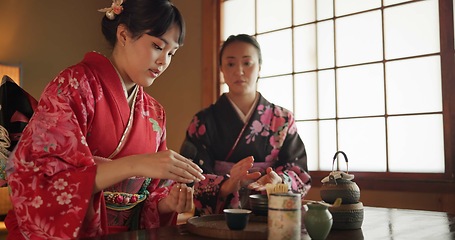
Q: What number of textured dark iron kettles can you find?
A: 1